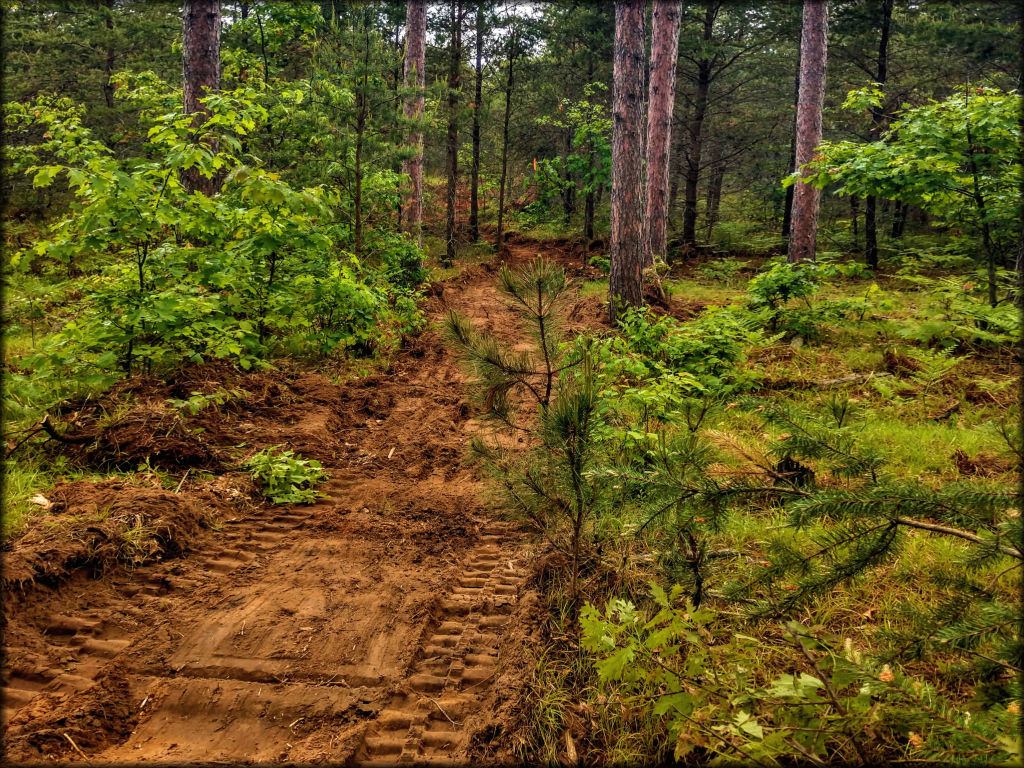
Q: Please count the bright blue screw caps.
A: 0